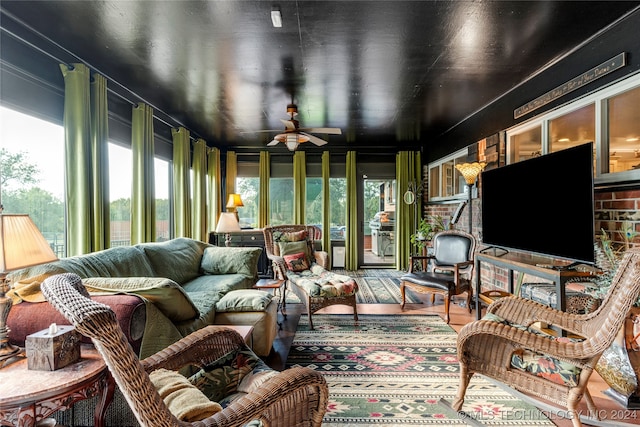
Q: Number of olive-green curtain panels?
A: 12